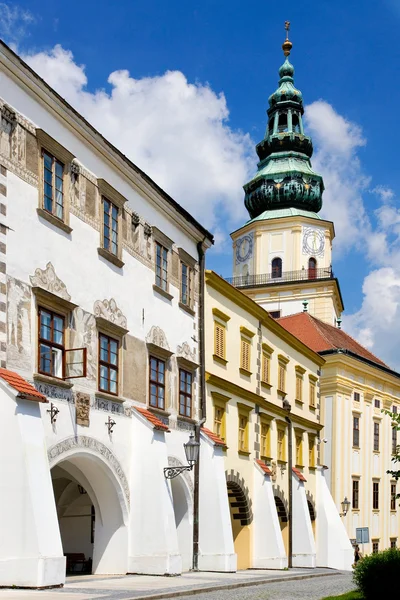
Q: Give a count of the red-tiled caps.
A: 5